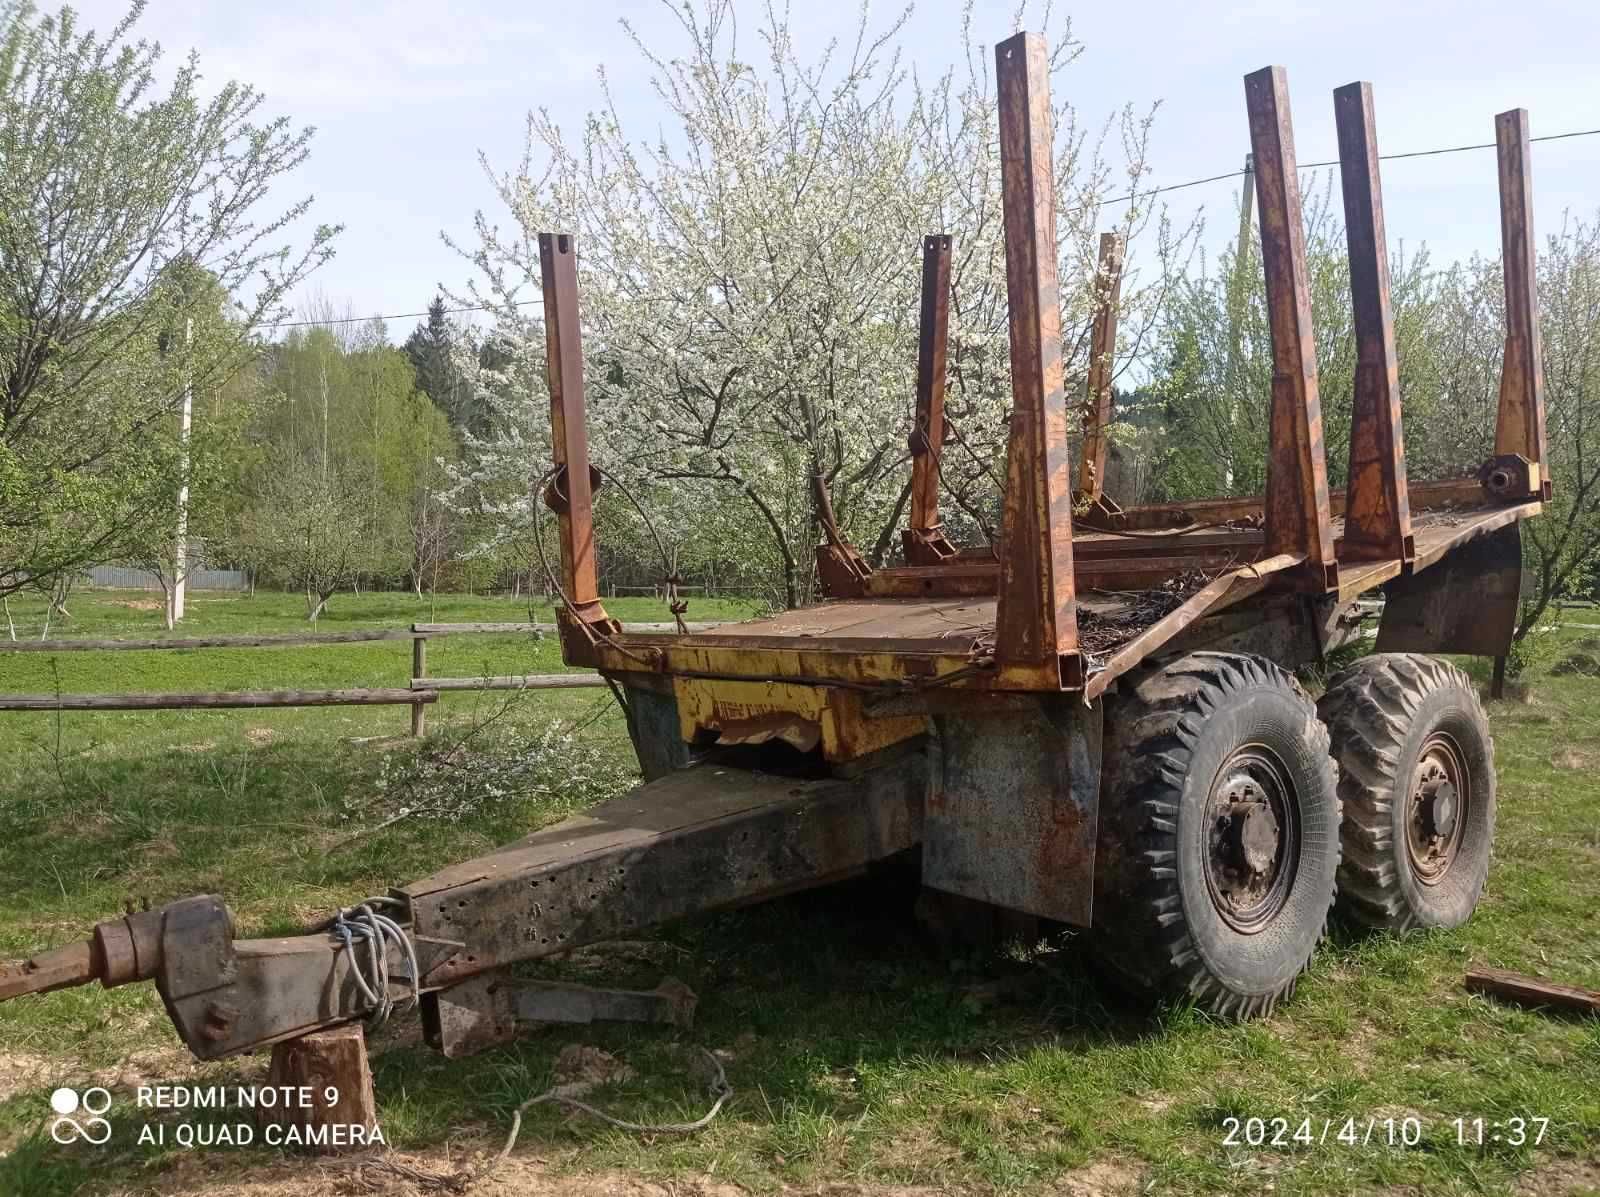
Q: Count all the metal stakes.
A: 7